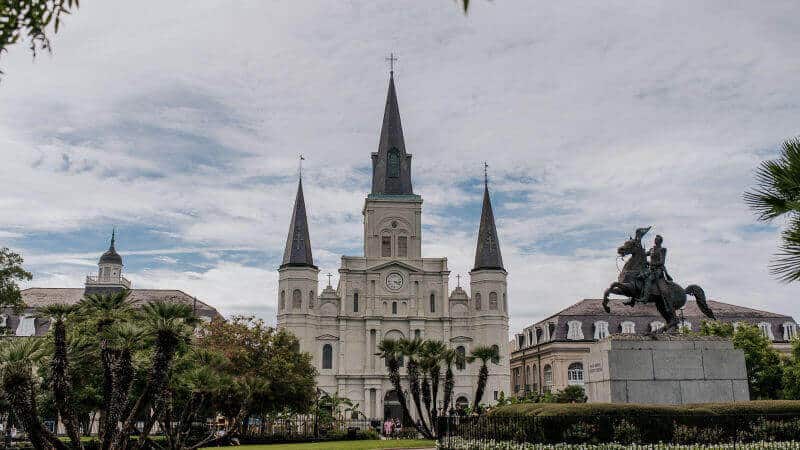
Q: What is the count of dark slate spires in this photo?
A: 3